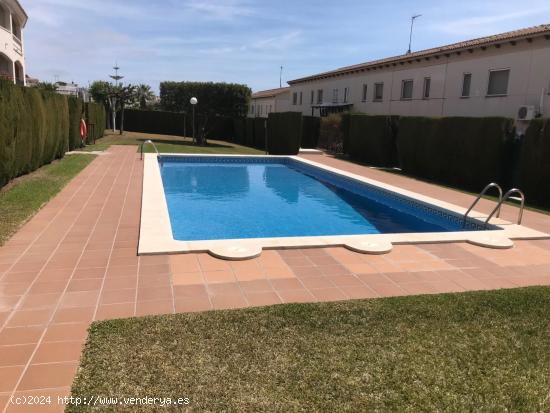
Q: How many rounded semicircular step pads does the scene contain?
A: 3